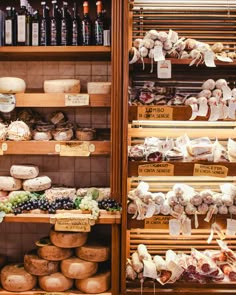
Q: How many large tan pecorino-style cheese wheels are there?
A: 8